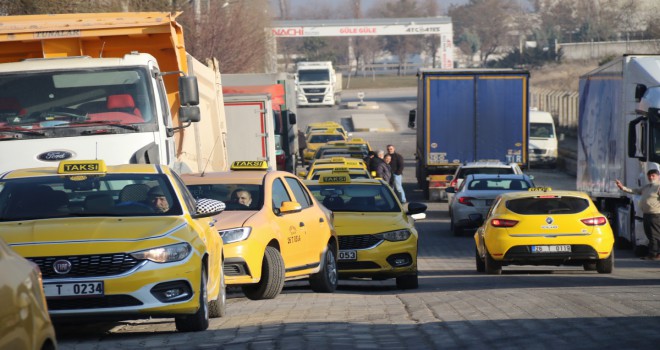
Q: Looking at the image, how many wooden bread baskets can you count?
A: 0